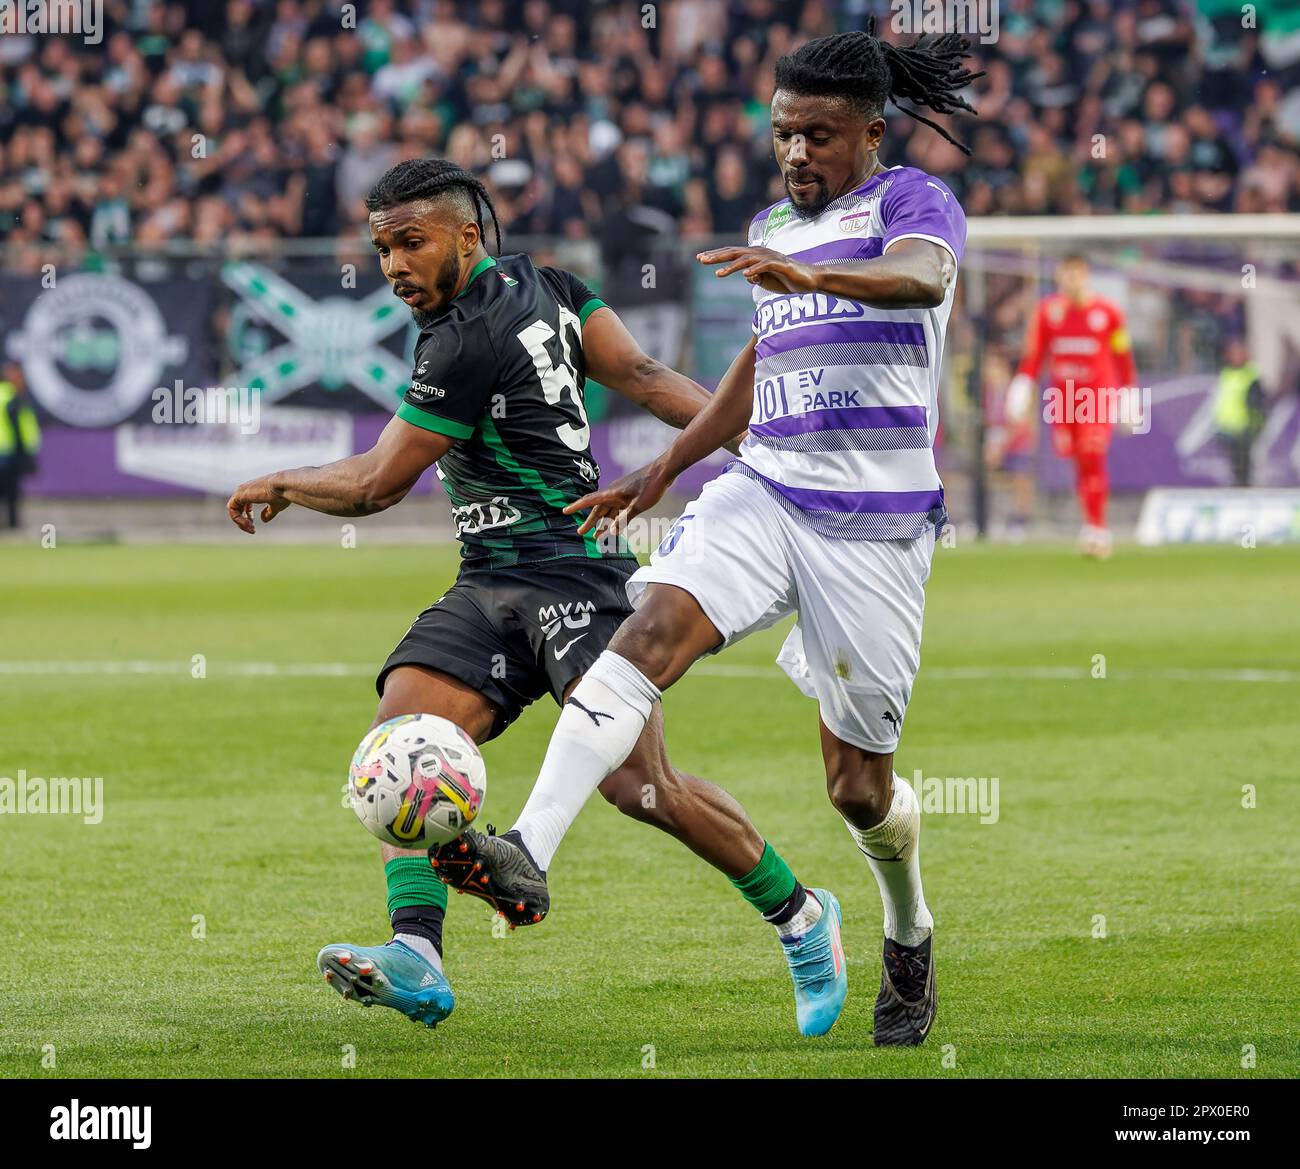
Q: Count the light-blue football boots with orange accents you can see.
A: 2